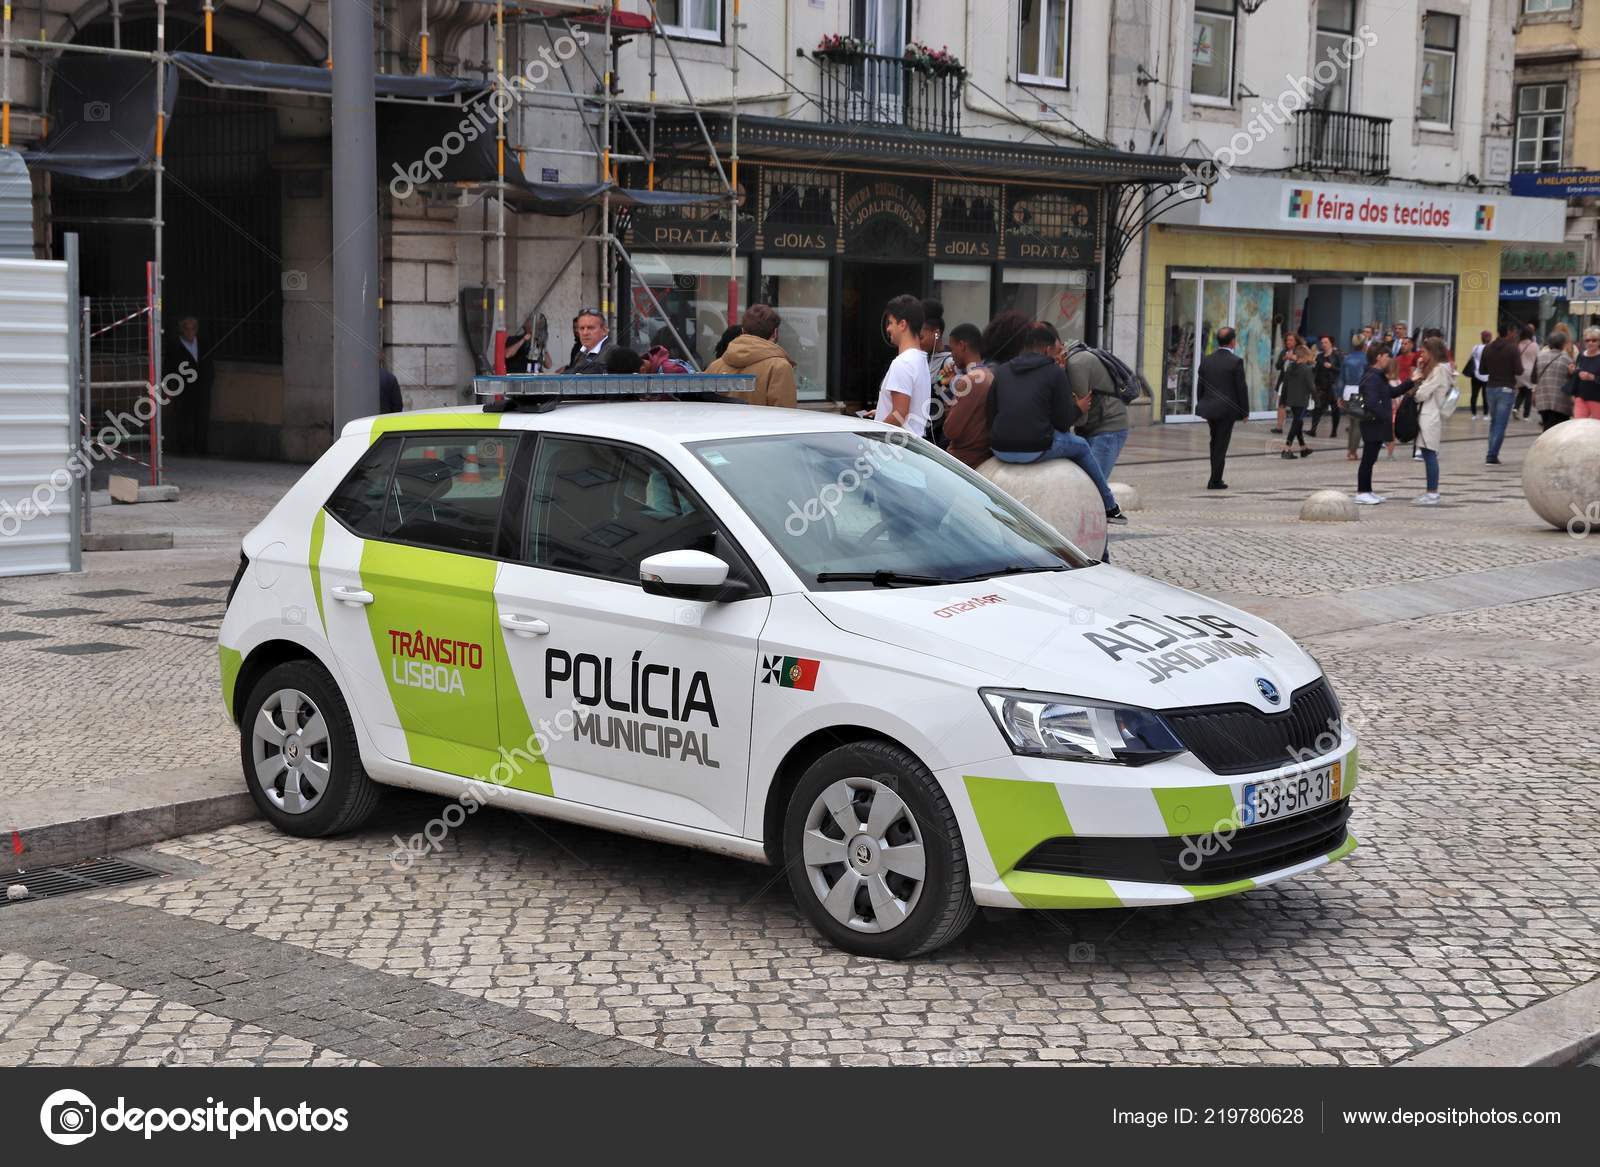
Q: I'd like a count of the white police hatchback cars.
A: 1